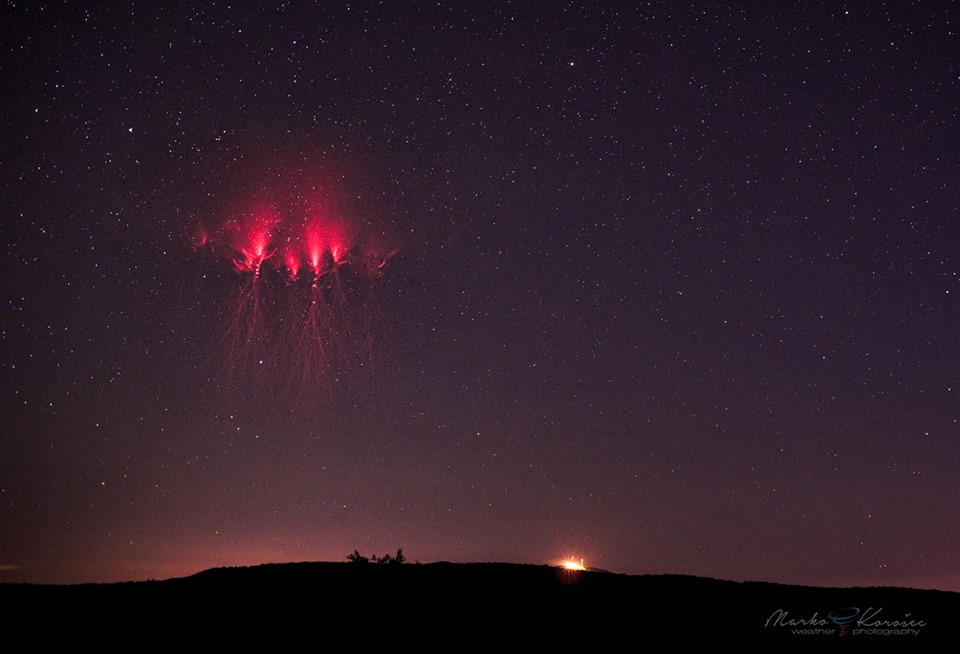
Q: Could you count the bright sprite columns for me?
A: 4